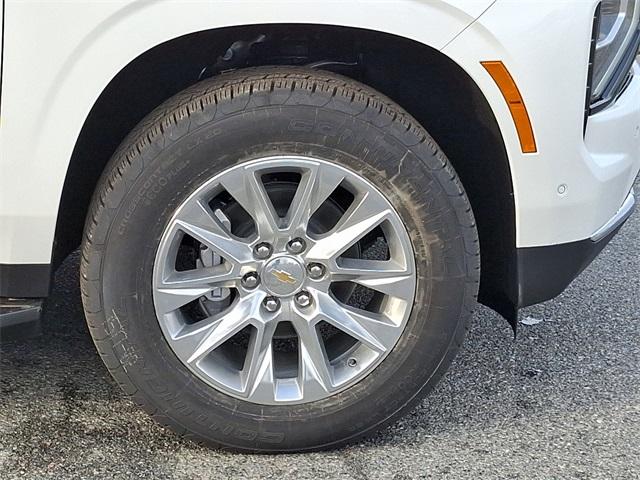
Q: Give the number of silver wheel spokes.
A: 10